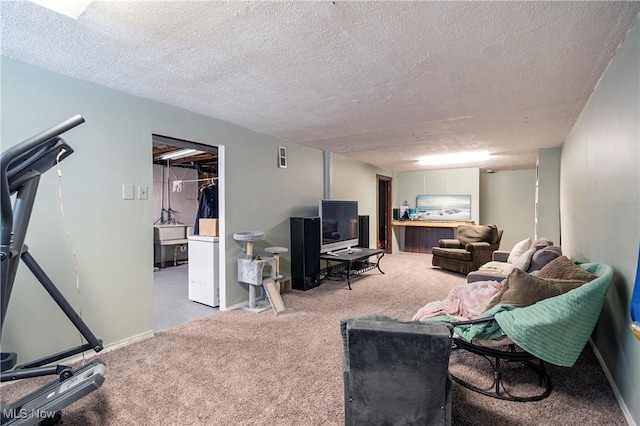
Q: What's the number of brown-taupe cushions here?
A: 2